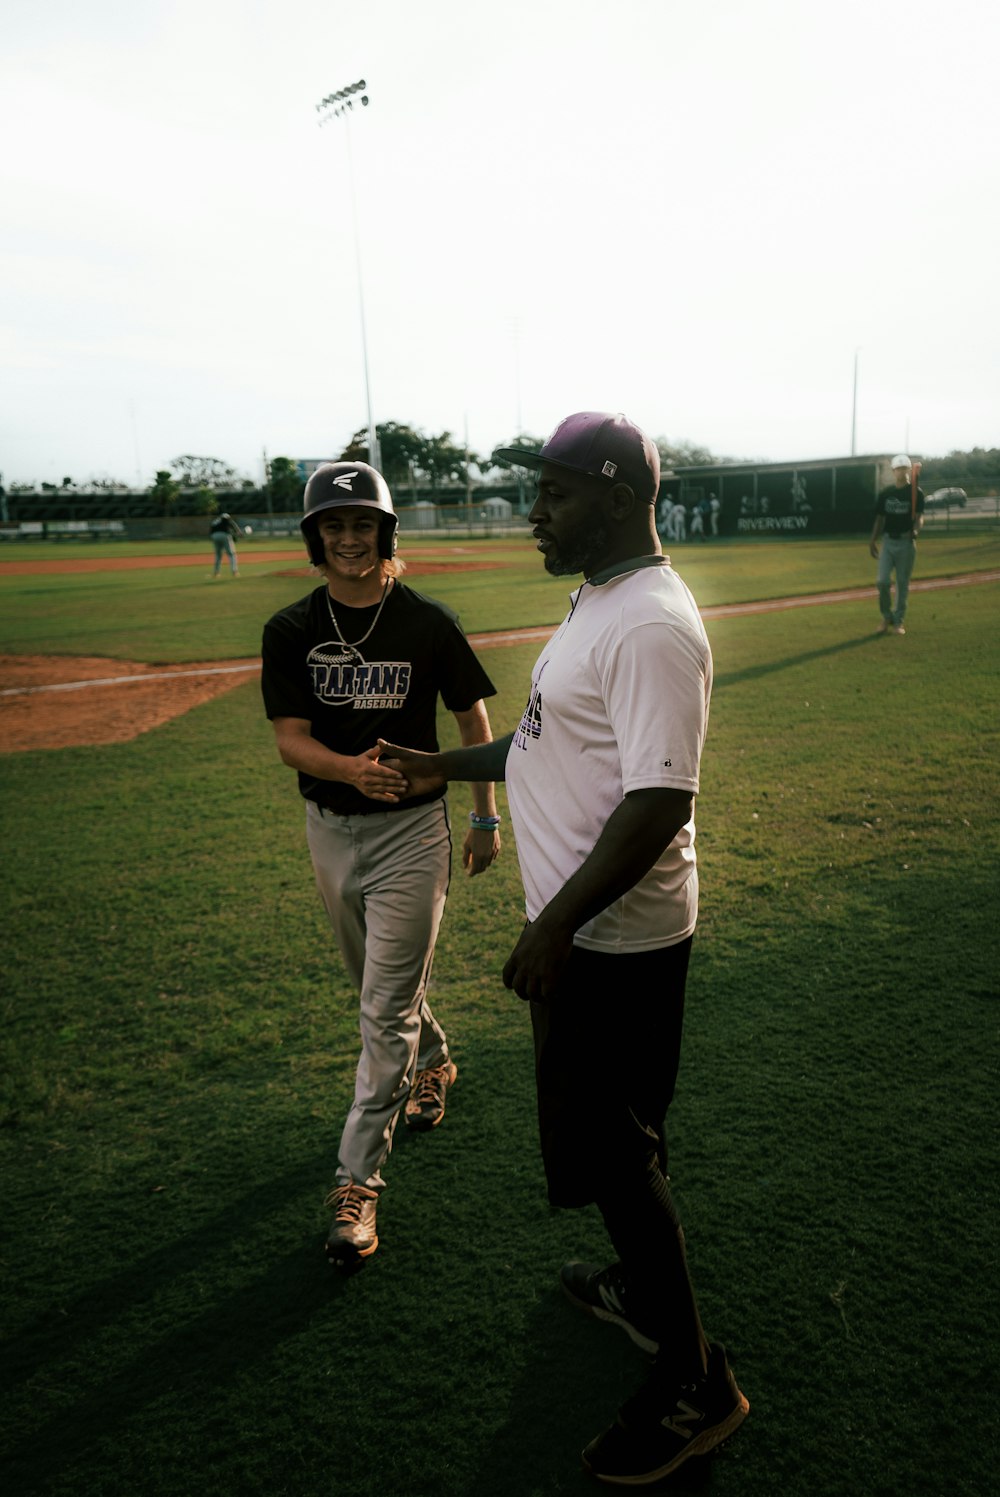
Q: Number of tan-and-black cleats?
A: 2